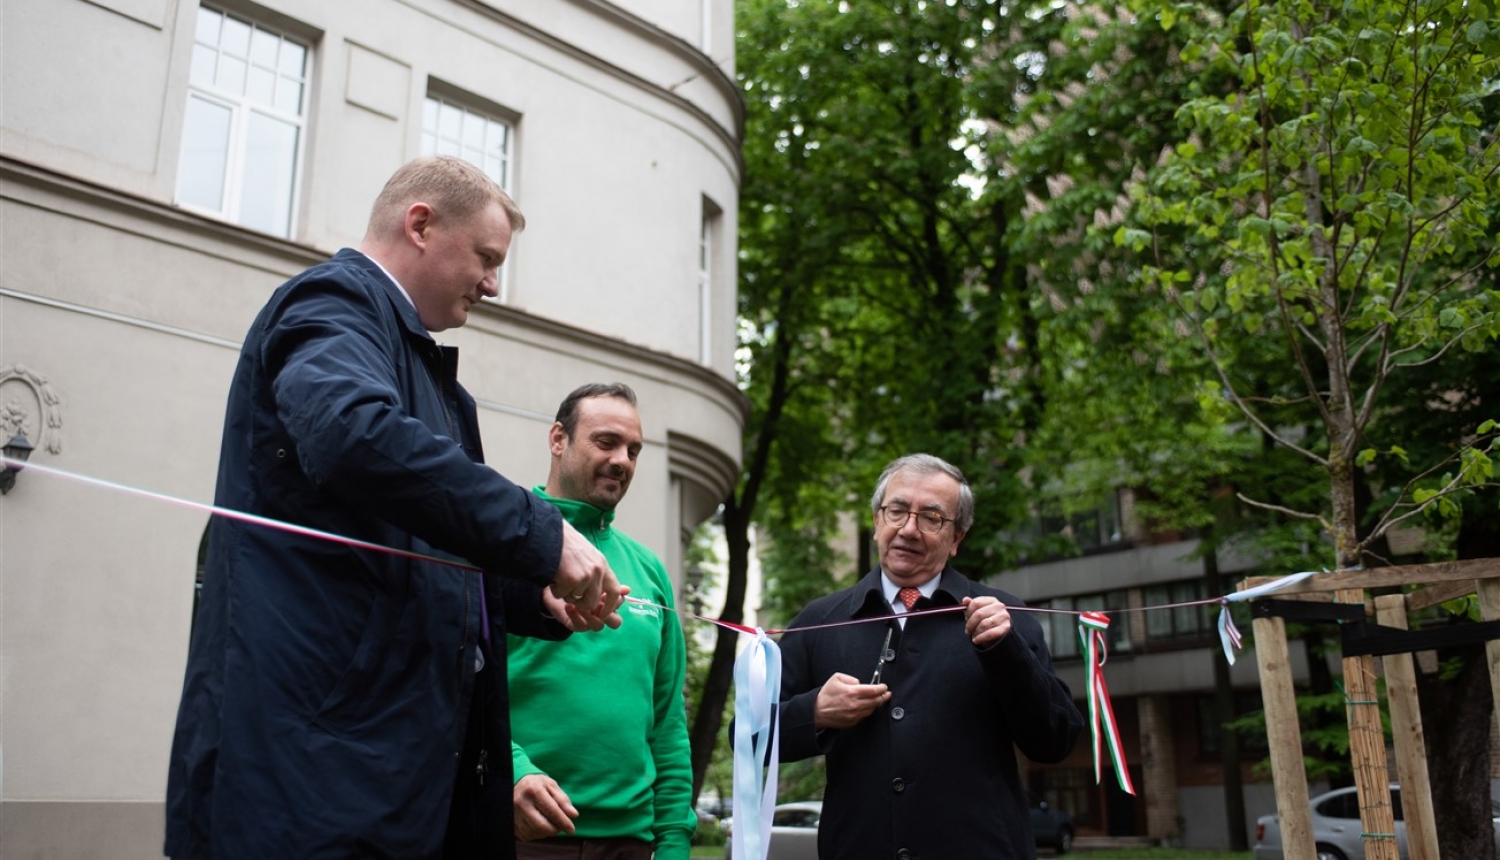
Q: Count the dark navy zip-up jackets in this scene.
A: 1